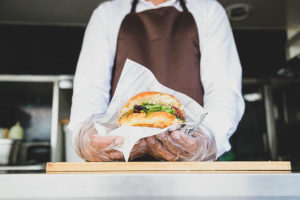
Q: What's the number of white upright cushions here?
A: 0